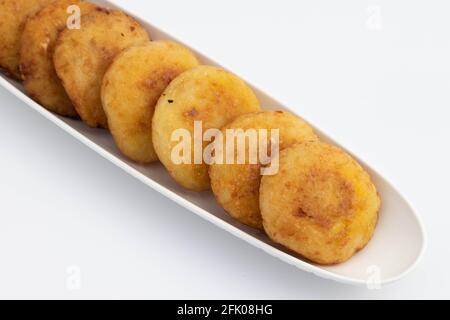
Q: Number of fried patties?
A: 7